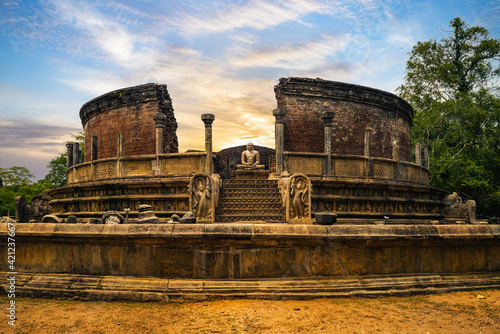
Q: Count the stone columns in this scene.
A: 12